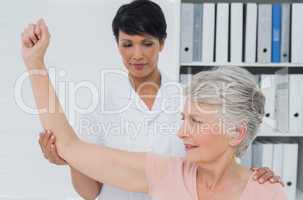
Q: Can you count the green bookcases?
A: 0